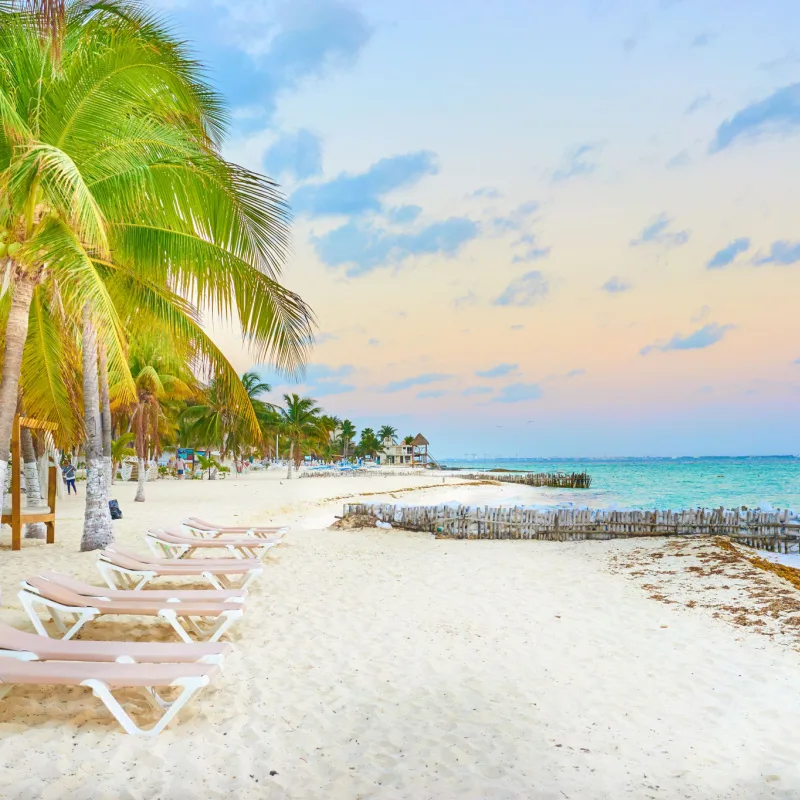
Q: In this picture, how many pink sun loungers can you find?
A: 10